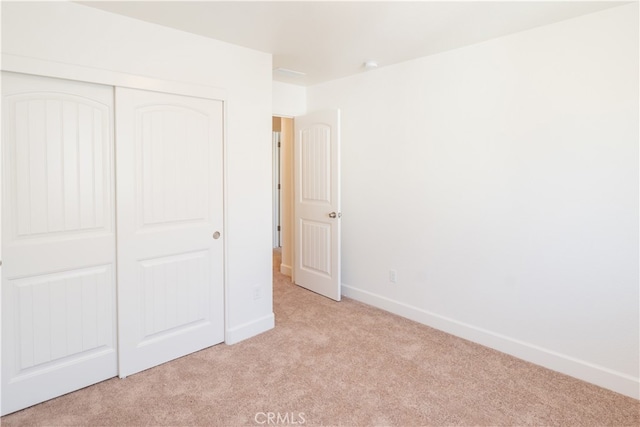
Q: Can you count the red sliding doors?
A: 0